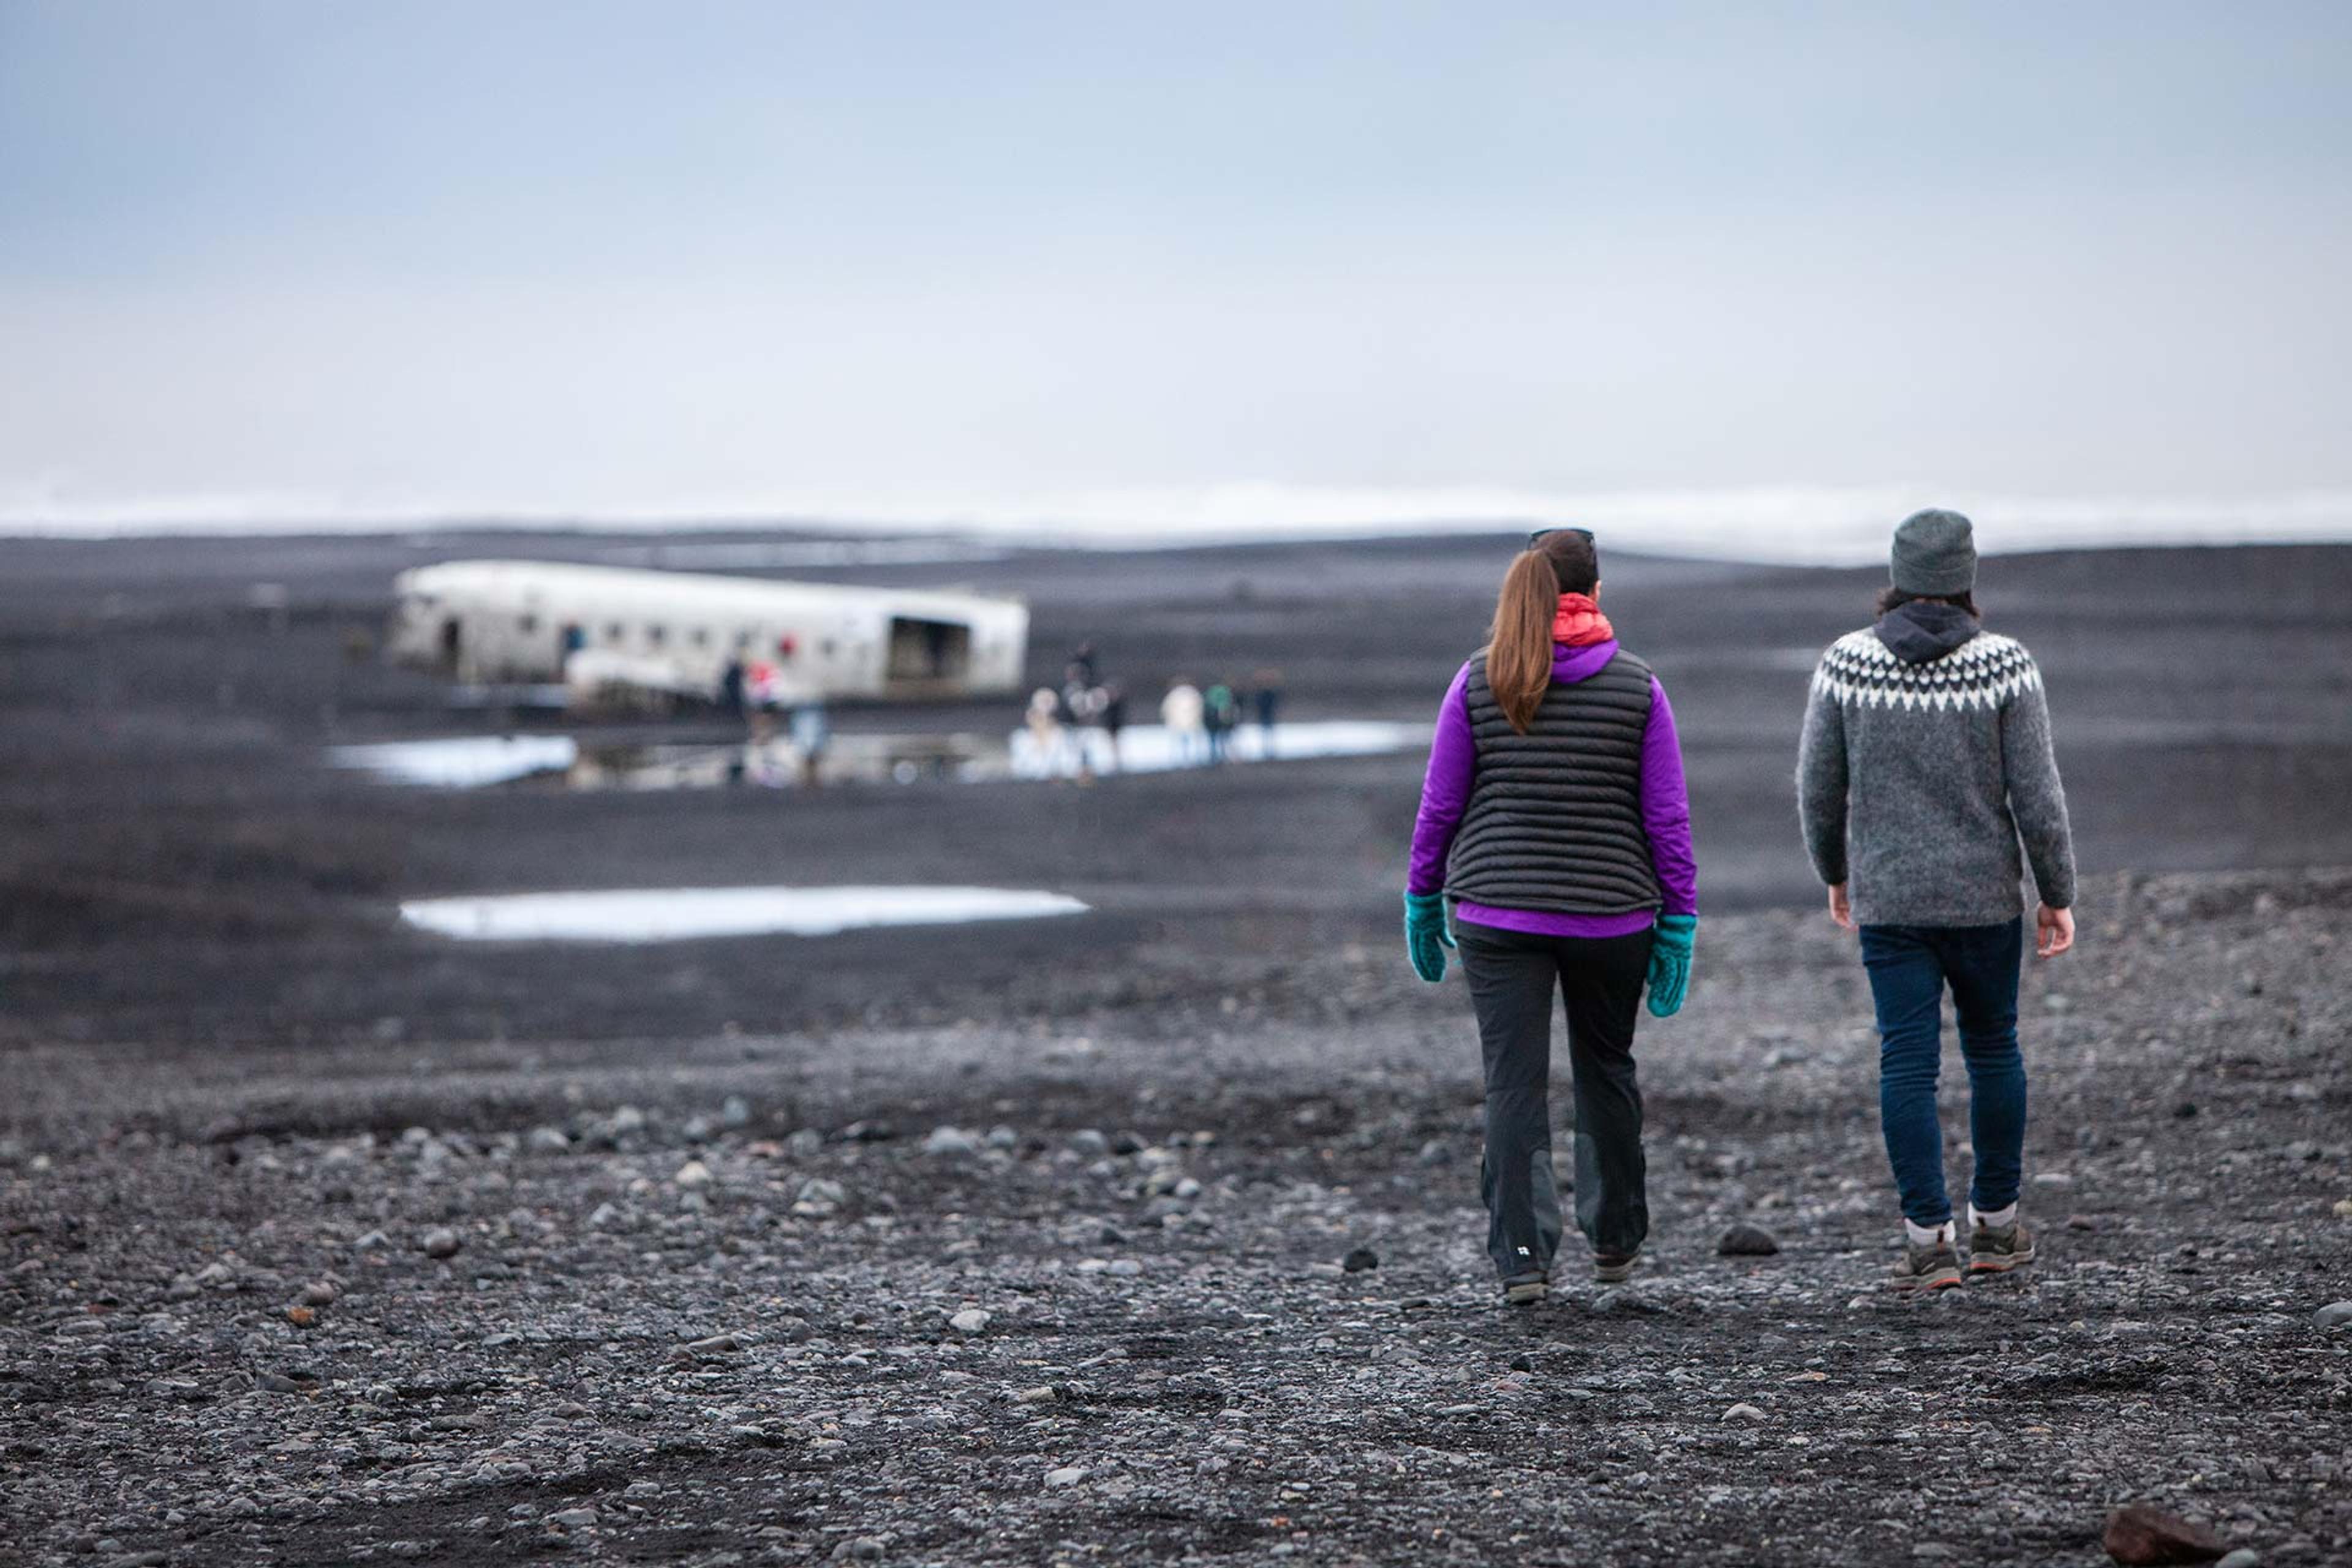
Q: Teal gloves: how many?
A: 2